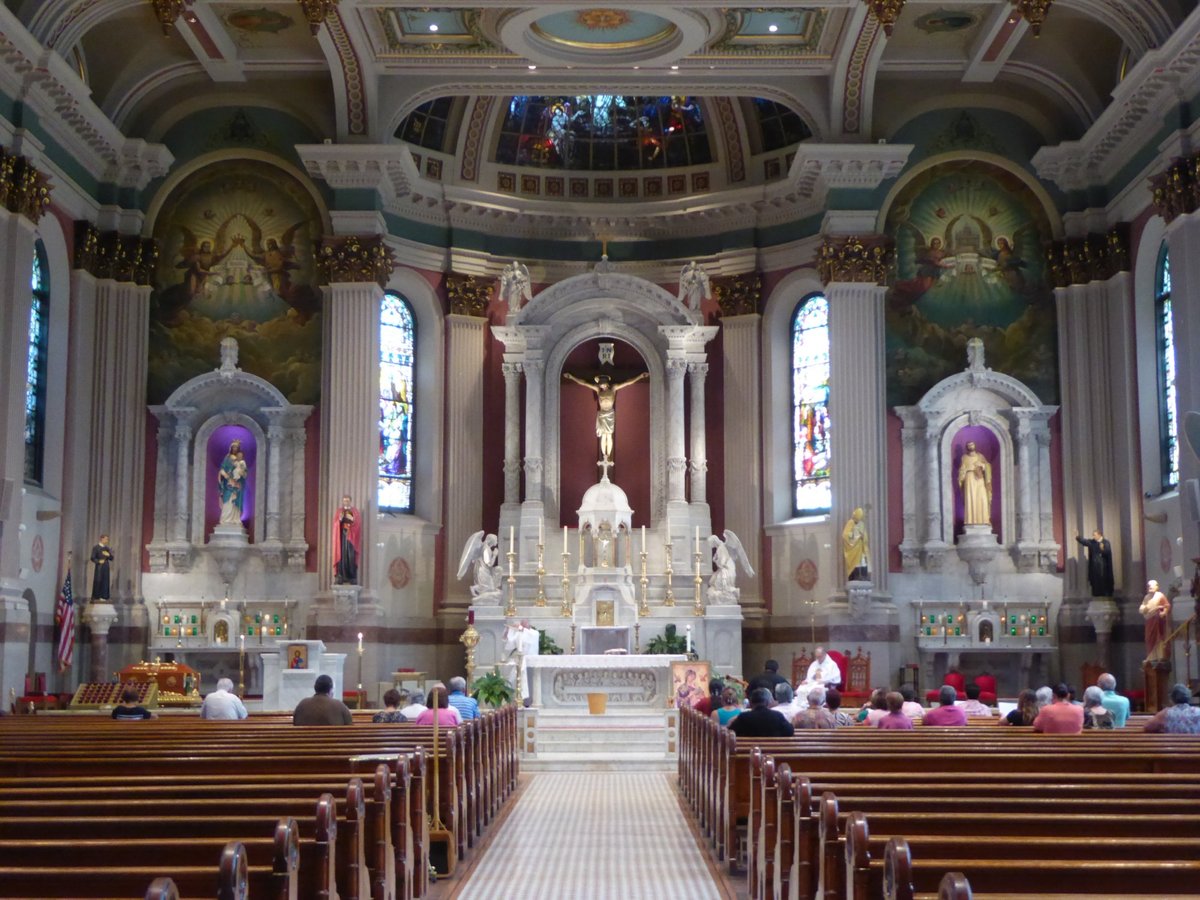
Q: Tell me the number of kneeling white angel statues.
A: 2